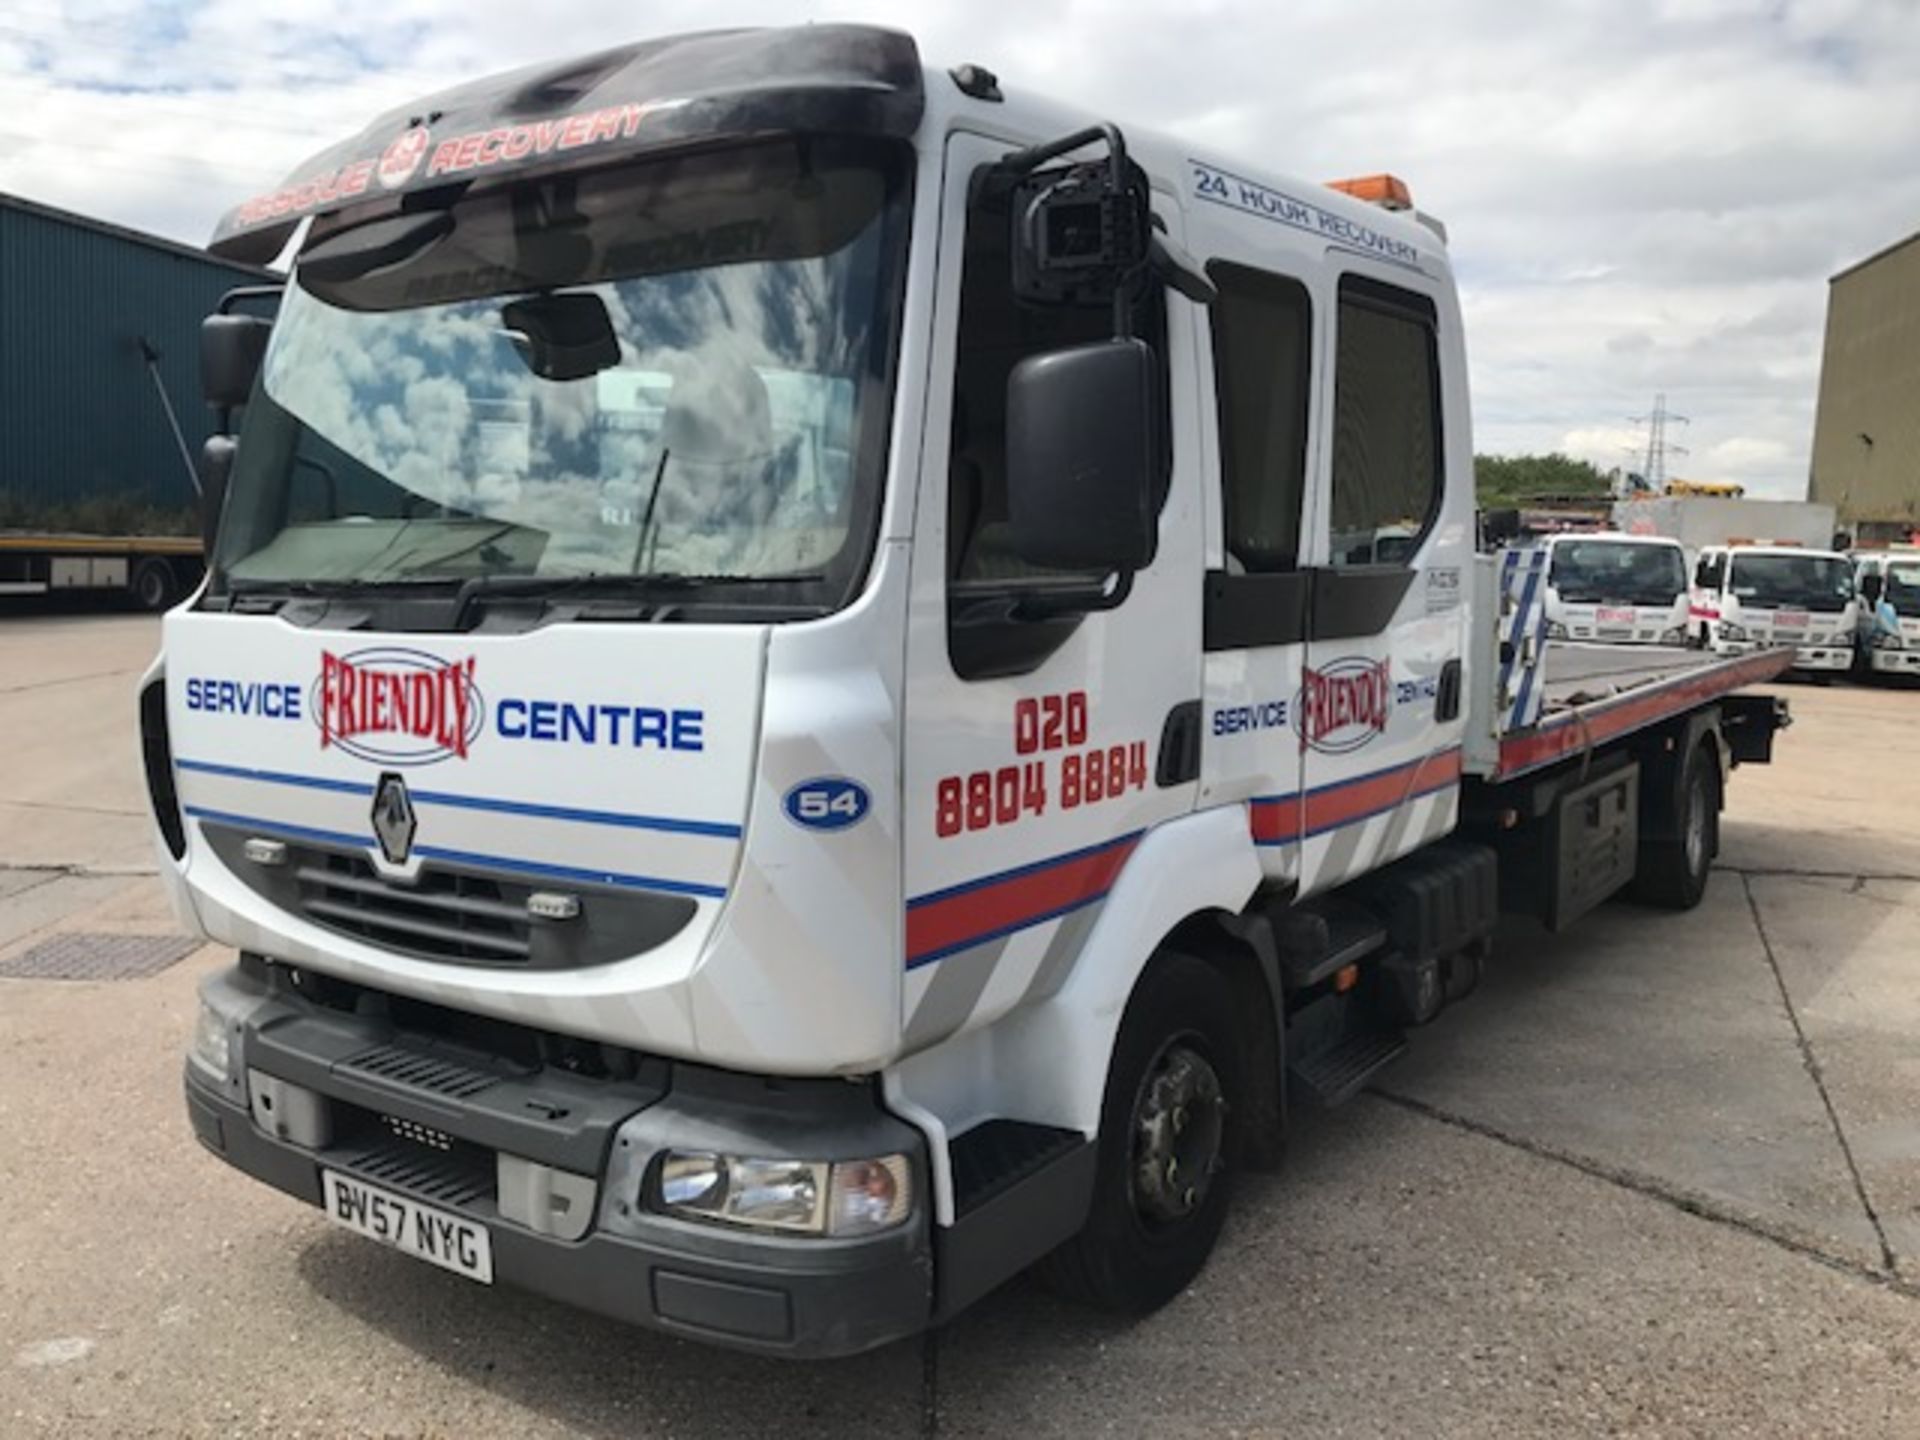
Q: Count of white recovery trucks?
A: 4